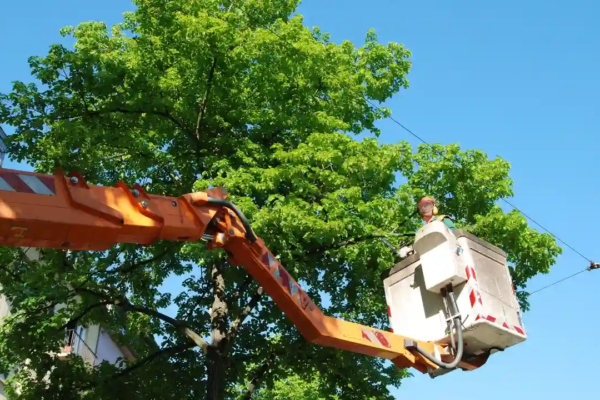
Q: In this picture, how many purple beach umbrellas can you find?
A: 0